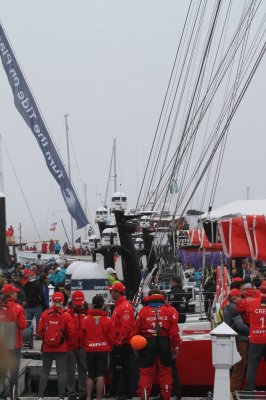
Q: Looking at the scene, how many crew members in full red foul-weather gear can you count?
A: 1